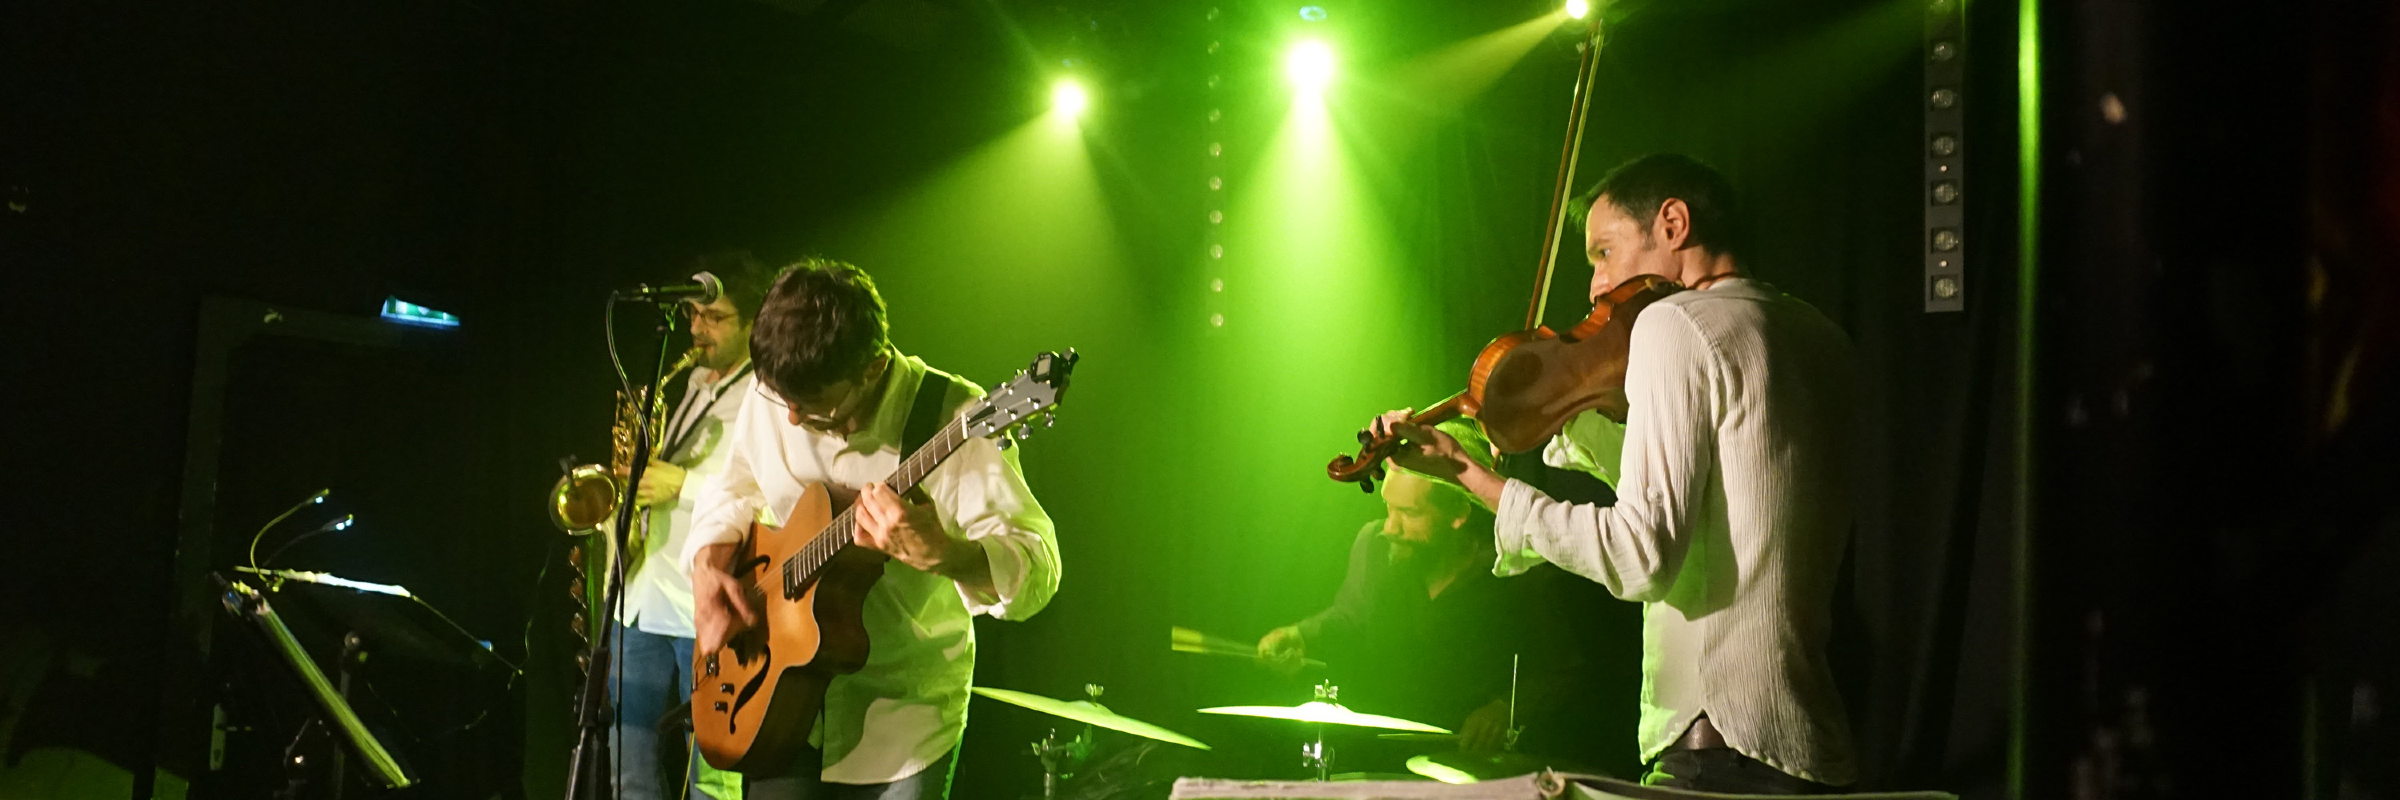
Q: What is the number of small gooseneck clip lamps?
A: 2